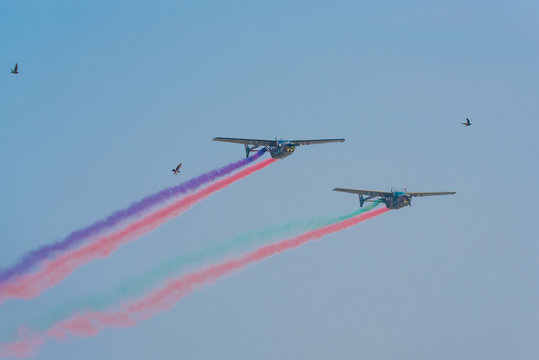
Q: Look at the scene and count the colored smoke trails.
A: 4